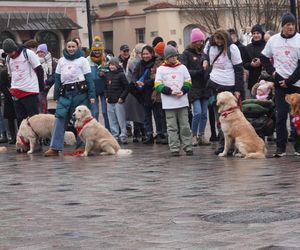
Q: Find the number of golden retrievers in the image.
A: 4